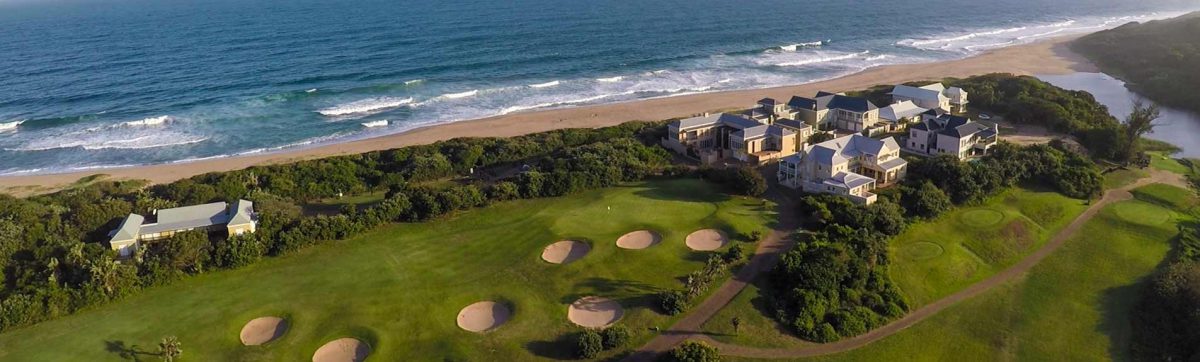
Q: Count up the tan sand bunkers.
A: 7